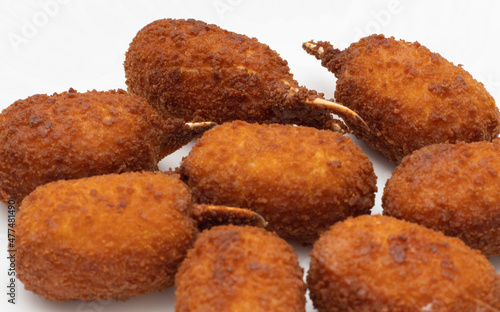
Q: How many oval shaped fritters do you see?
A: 8